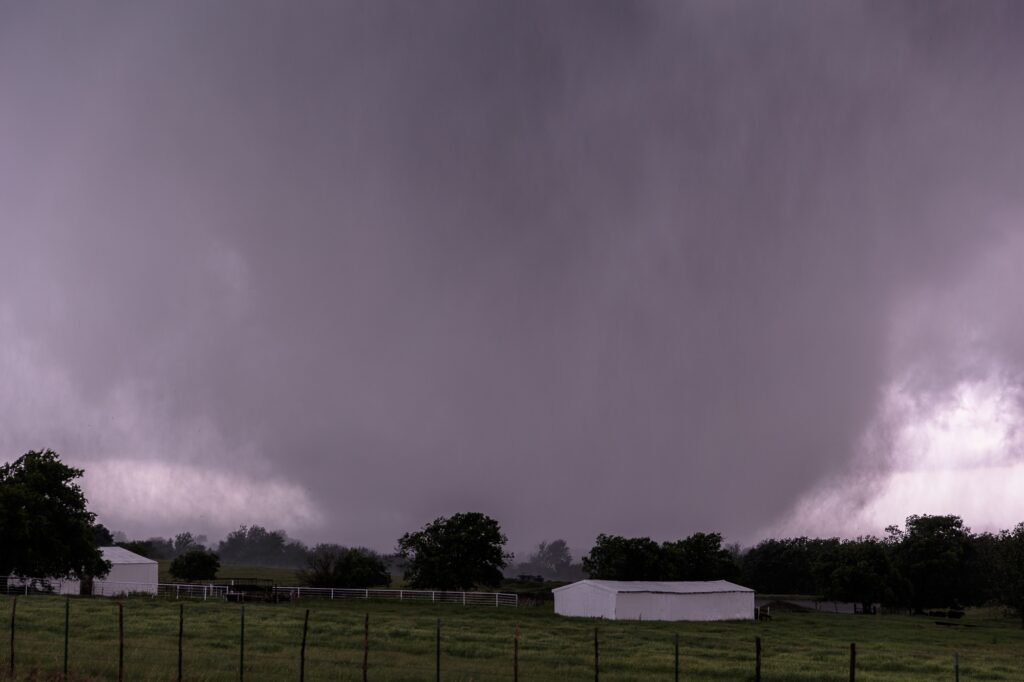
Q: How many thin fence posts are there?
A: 14